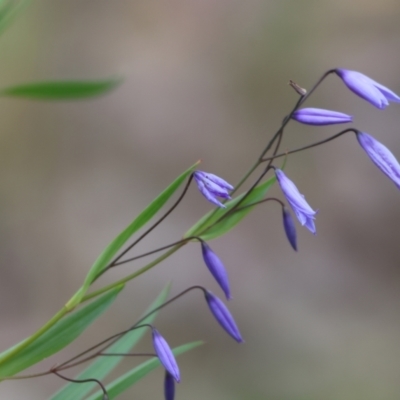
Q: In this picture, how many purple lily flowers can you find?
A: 10